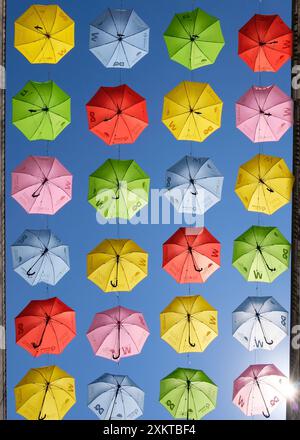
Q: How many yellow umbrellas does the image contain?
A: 6